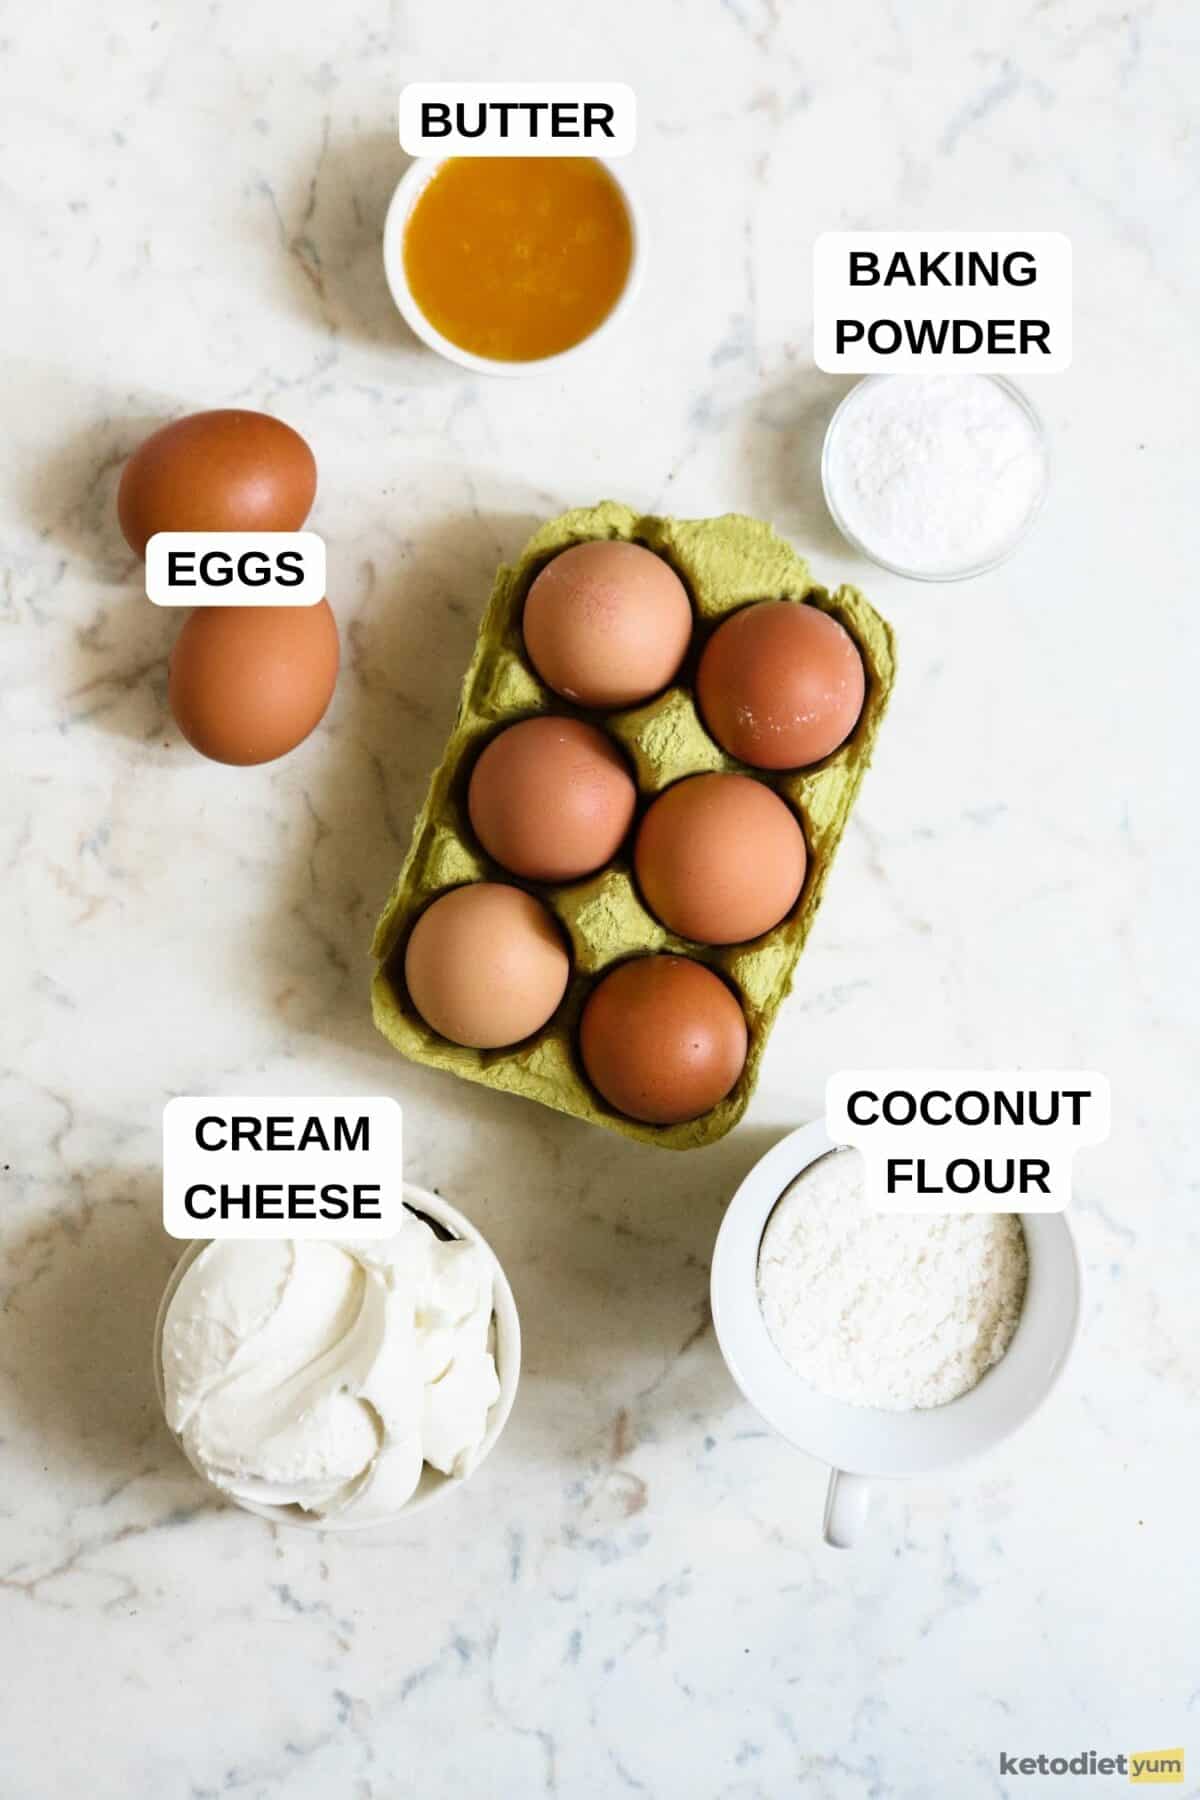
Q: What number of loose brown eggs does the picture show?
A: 2